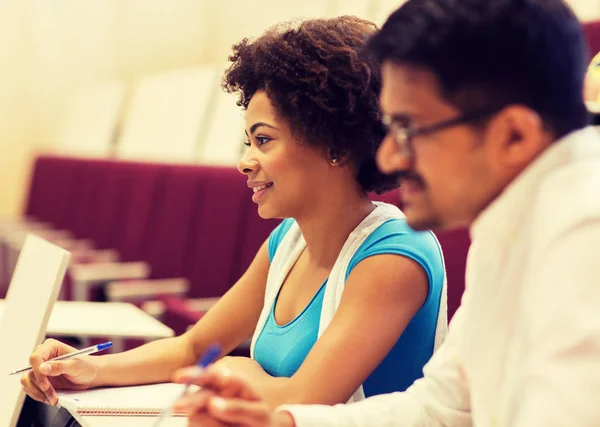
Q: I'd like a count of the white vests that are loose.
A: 1